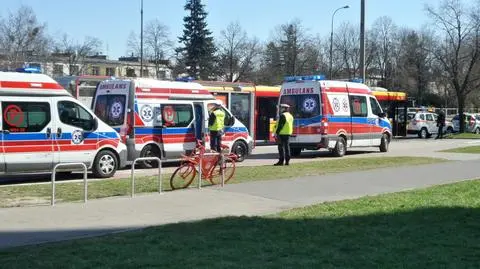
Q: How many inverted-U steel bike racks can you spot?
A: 3